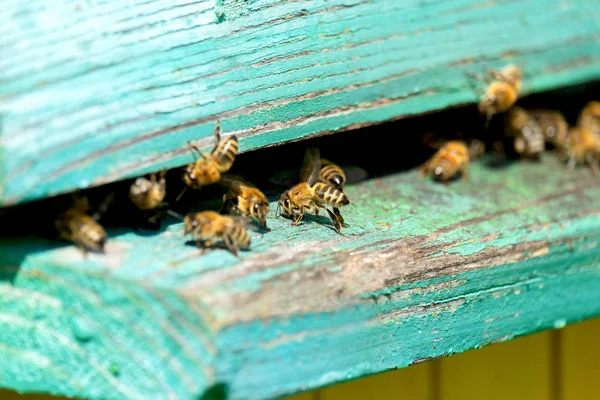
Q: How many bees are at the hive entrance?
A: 12